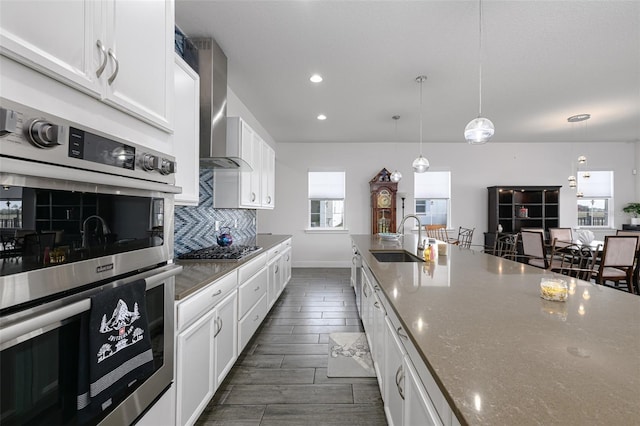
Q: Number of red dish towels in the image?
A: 0